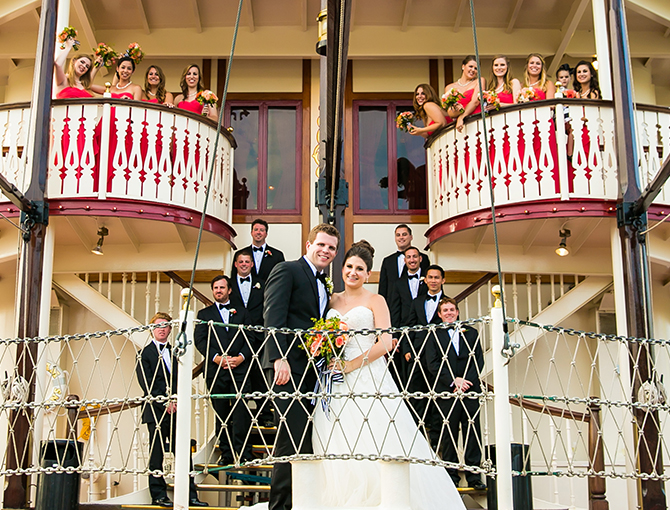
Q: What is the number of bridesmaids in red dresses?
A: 9